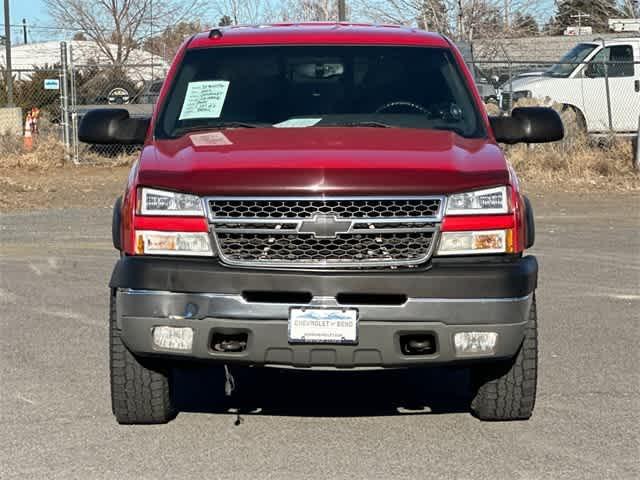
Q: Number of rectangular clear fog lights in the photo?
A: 2